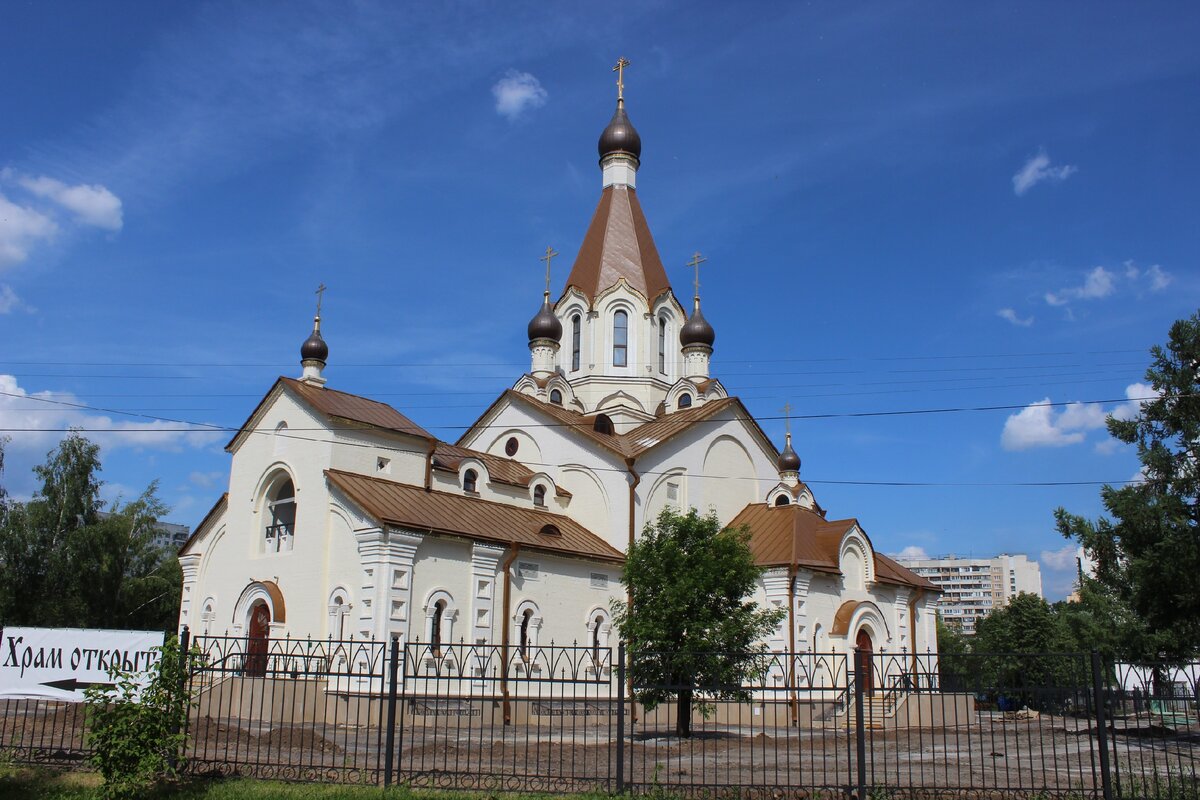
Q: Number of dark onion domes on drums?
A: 5